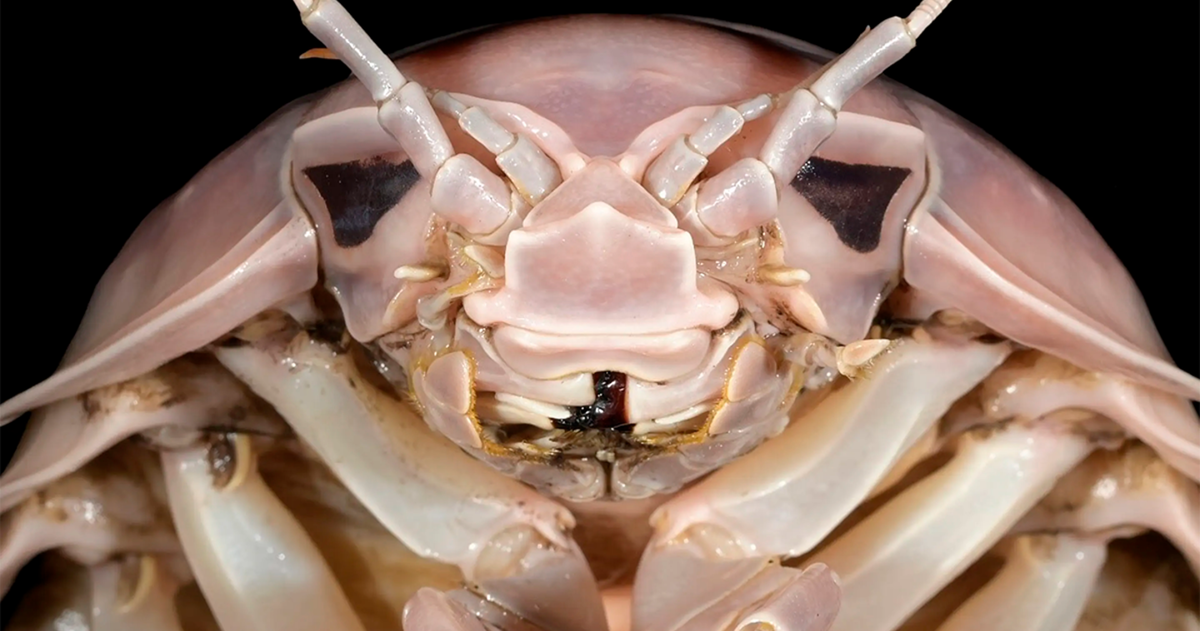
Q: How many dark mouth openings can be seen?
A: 1